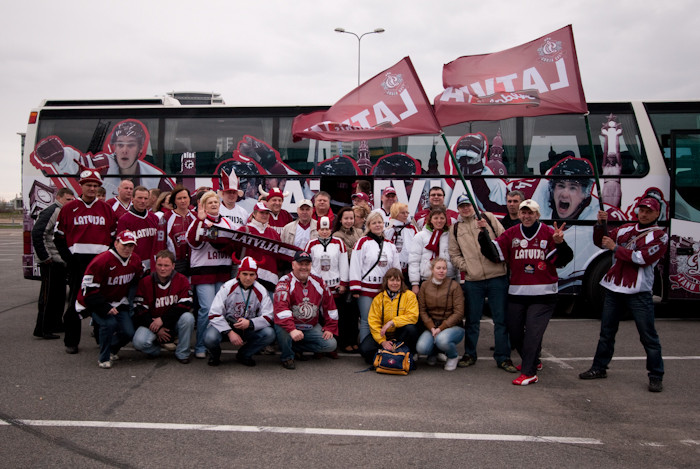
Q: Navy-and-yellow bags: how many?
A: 1